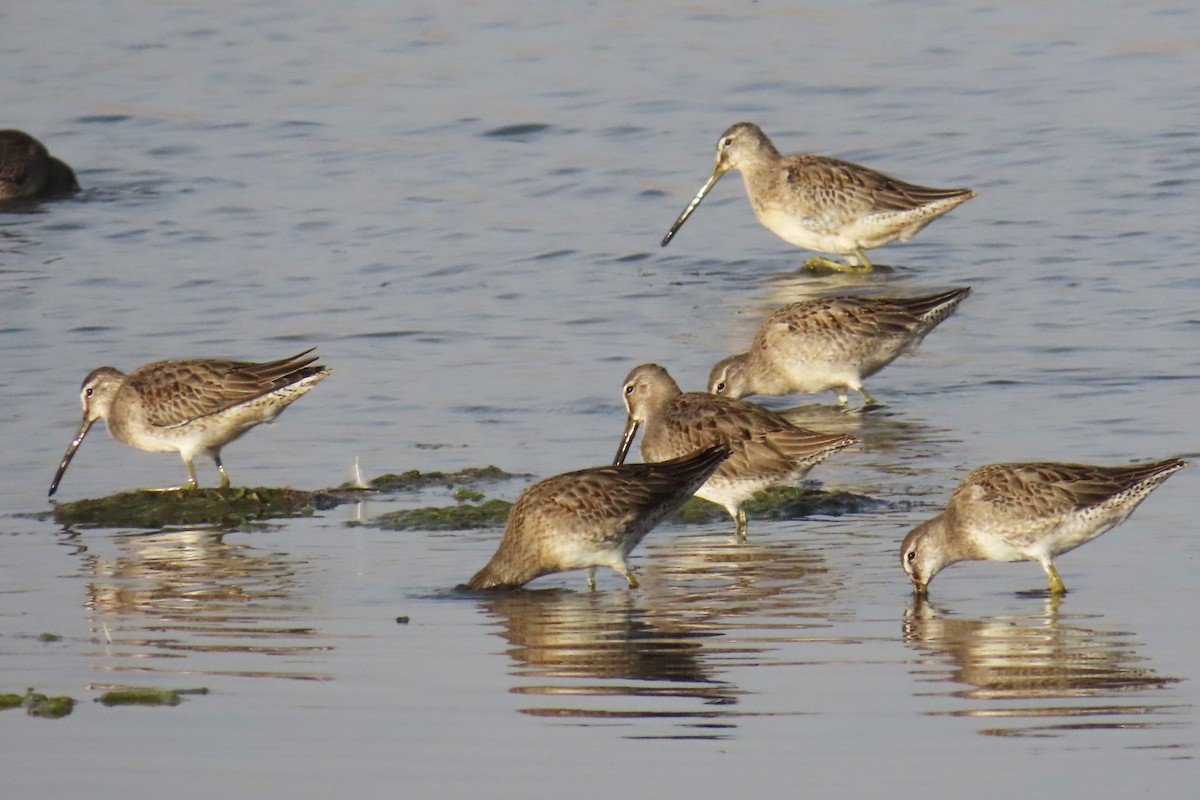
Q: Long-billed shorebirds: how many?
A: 6